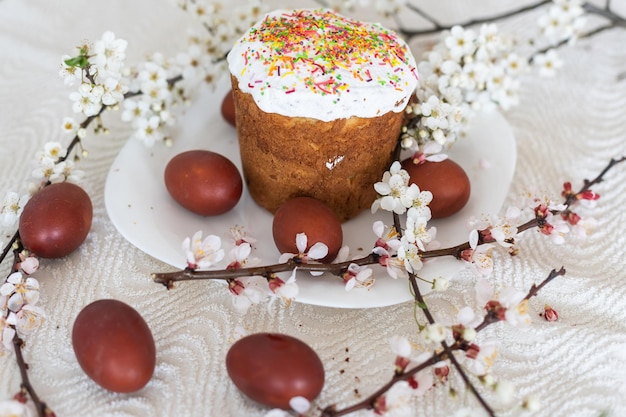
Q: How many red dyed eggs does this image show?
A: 7